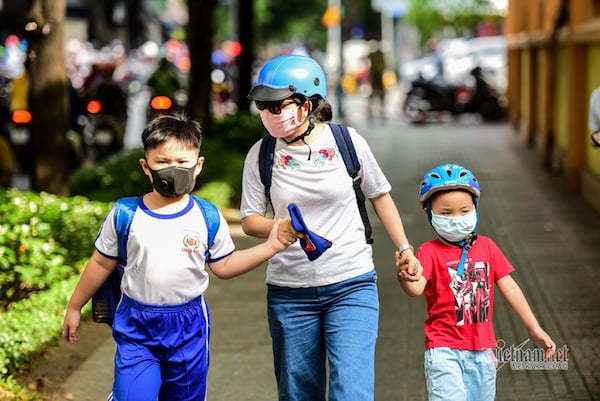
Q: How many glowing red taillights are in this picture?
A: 3